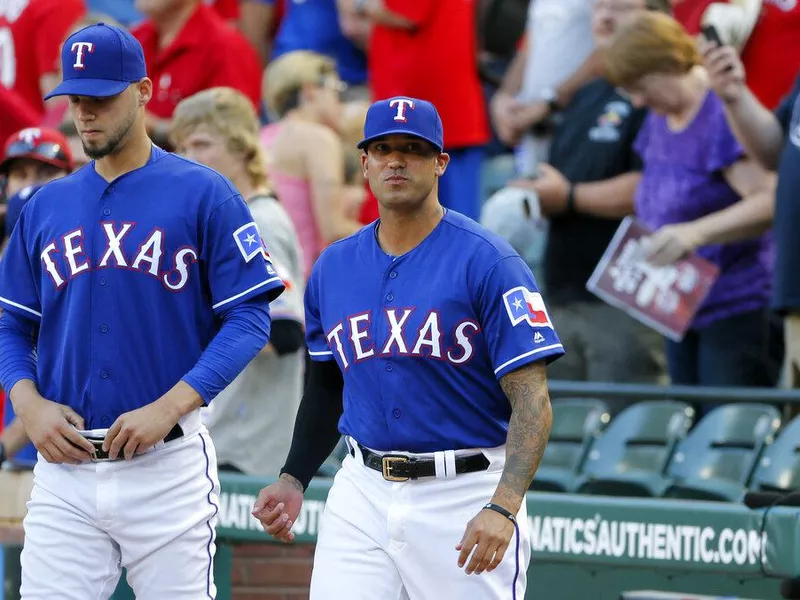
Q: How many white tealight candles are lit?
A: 0